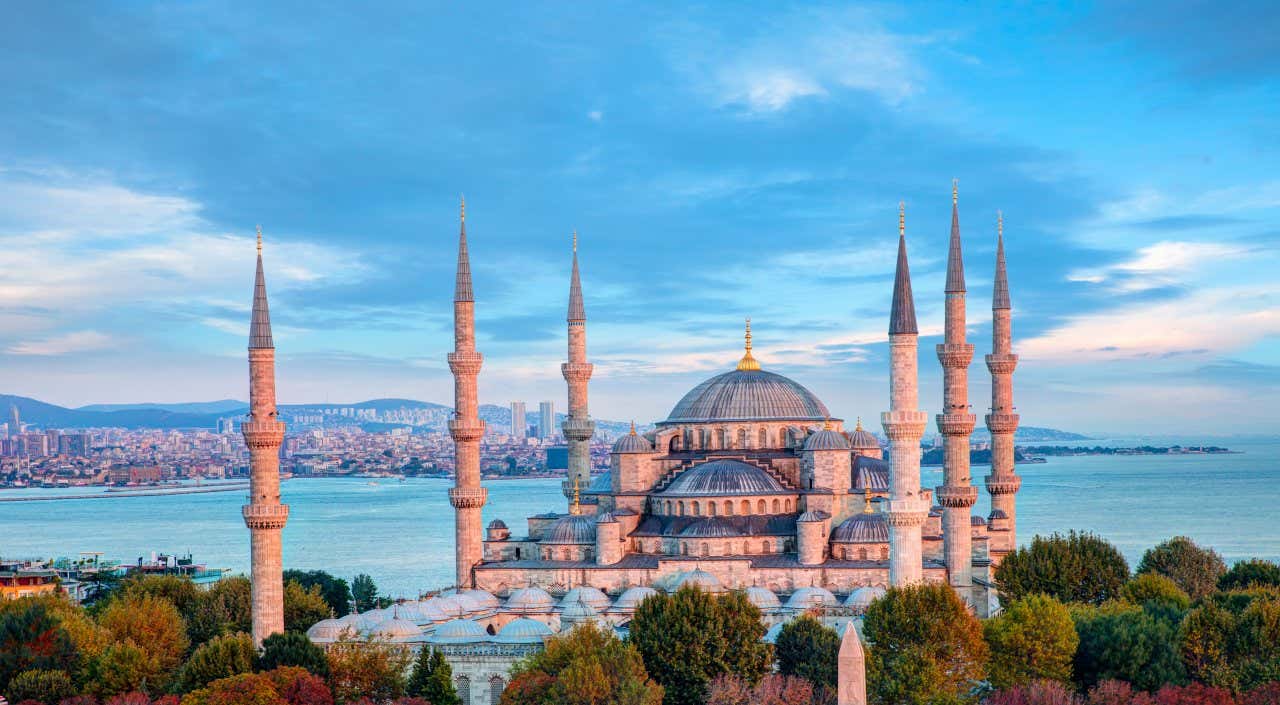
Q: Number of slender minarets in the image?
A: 6